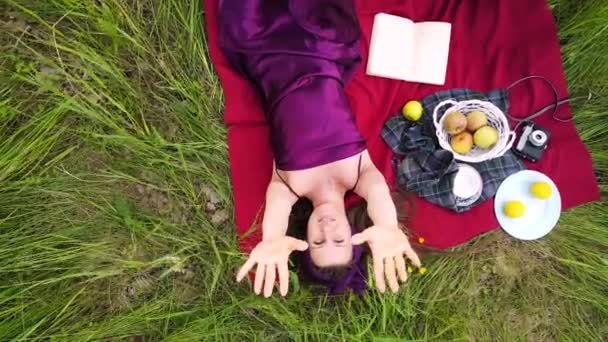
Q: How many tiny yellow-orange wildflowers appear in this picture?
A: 3